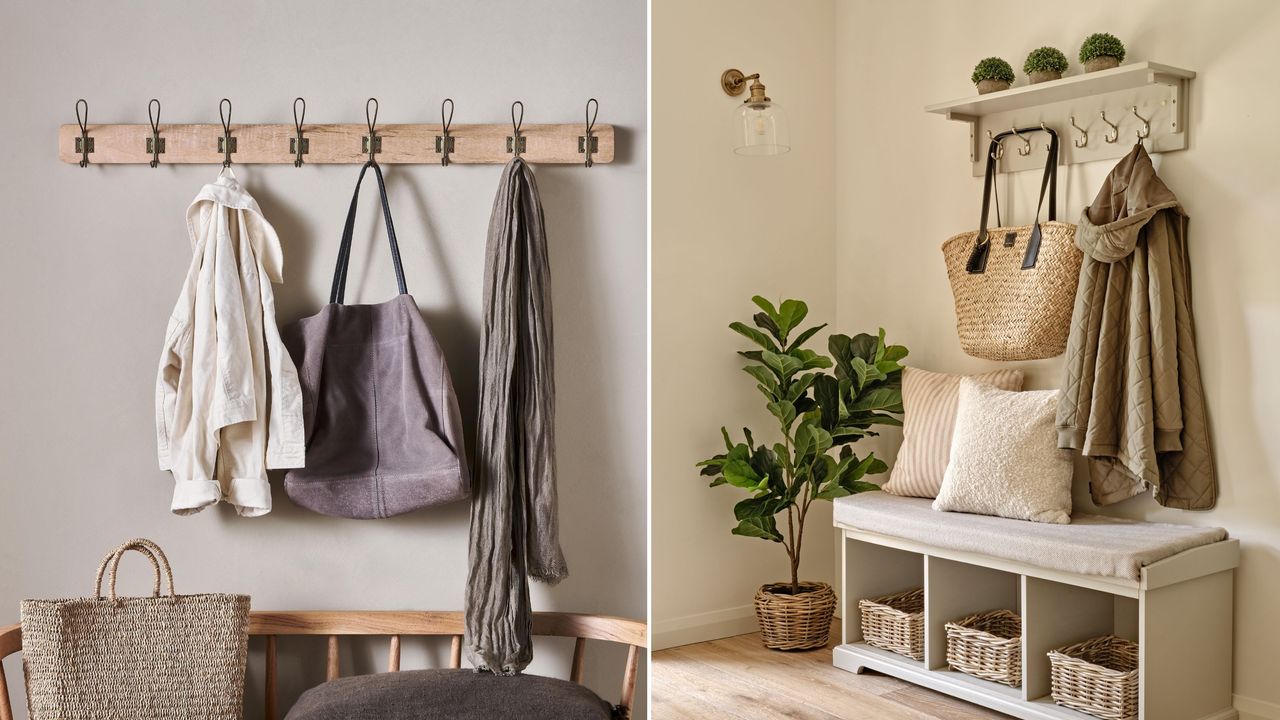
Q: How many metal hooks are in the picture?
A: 14